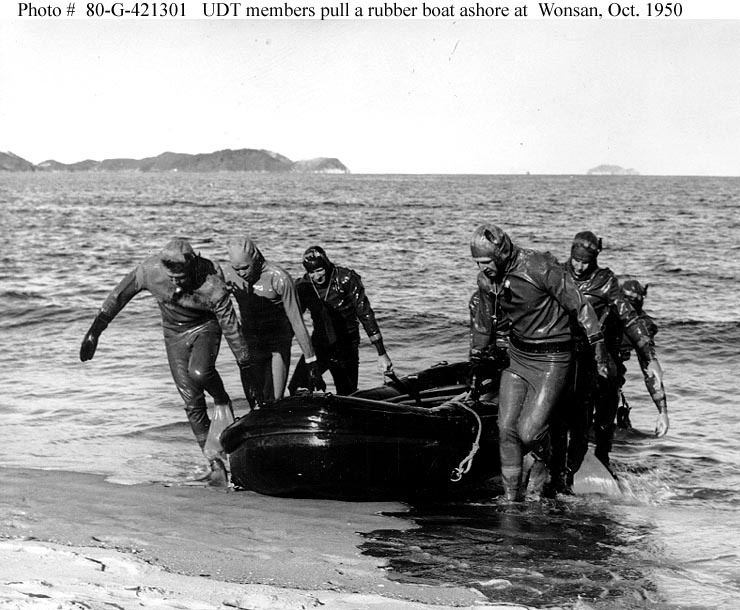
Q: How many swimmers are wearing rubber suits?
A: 6